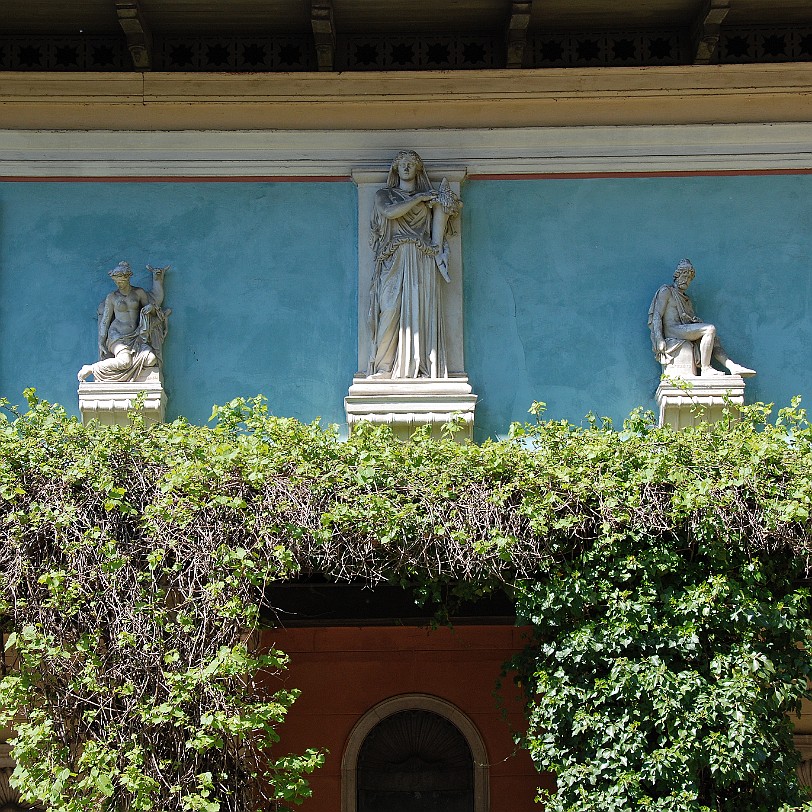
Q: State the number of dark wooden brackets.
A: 4